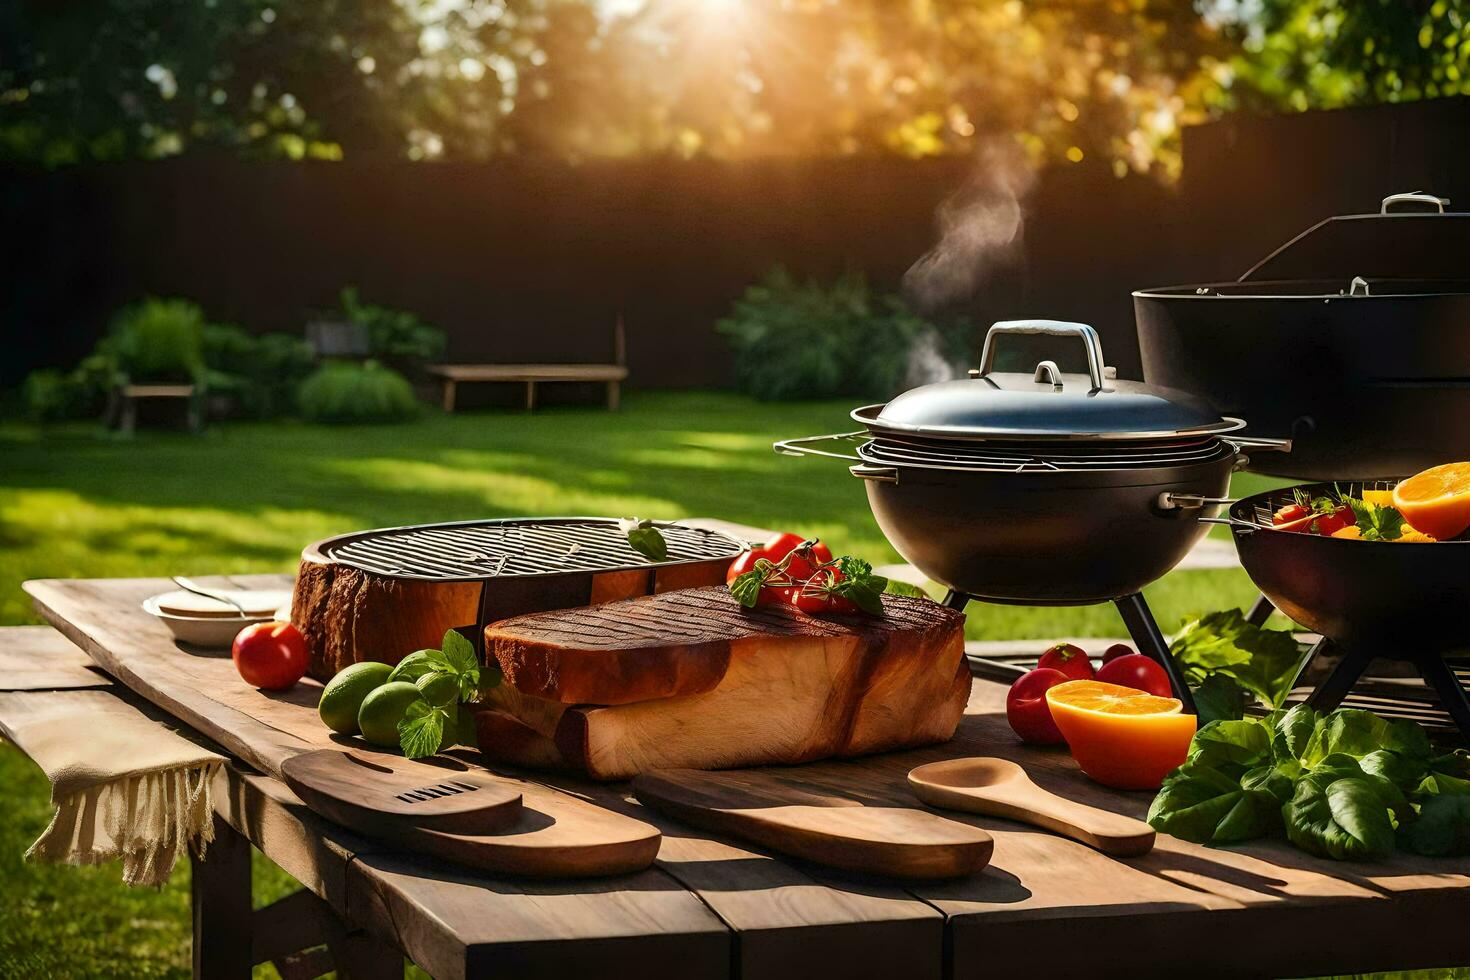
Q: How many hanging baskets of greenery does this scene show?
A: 0